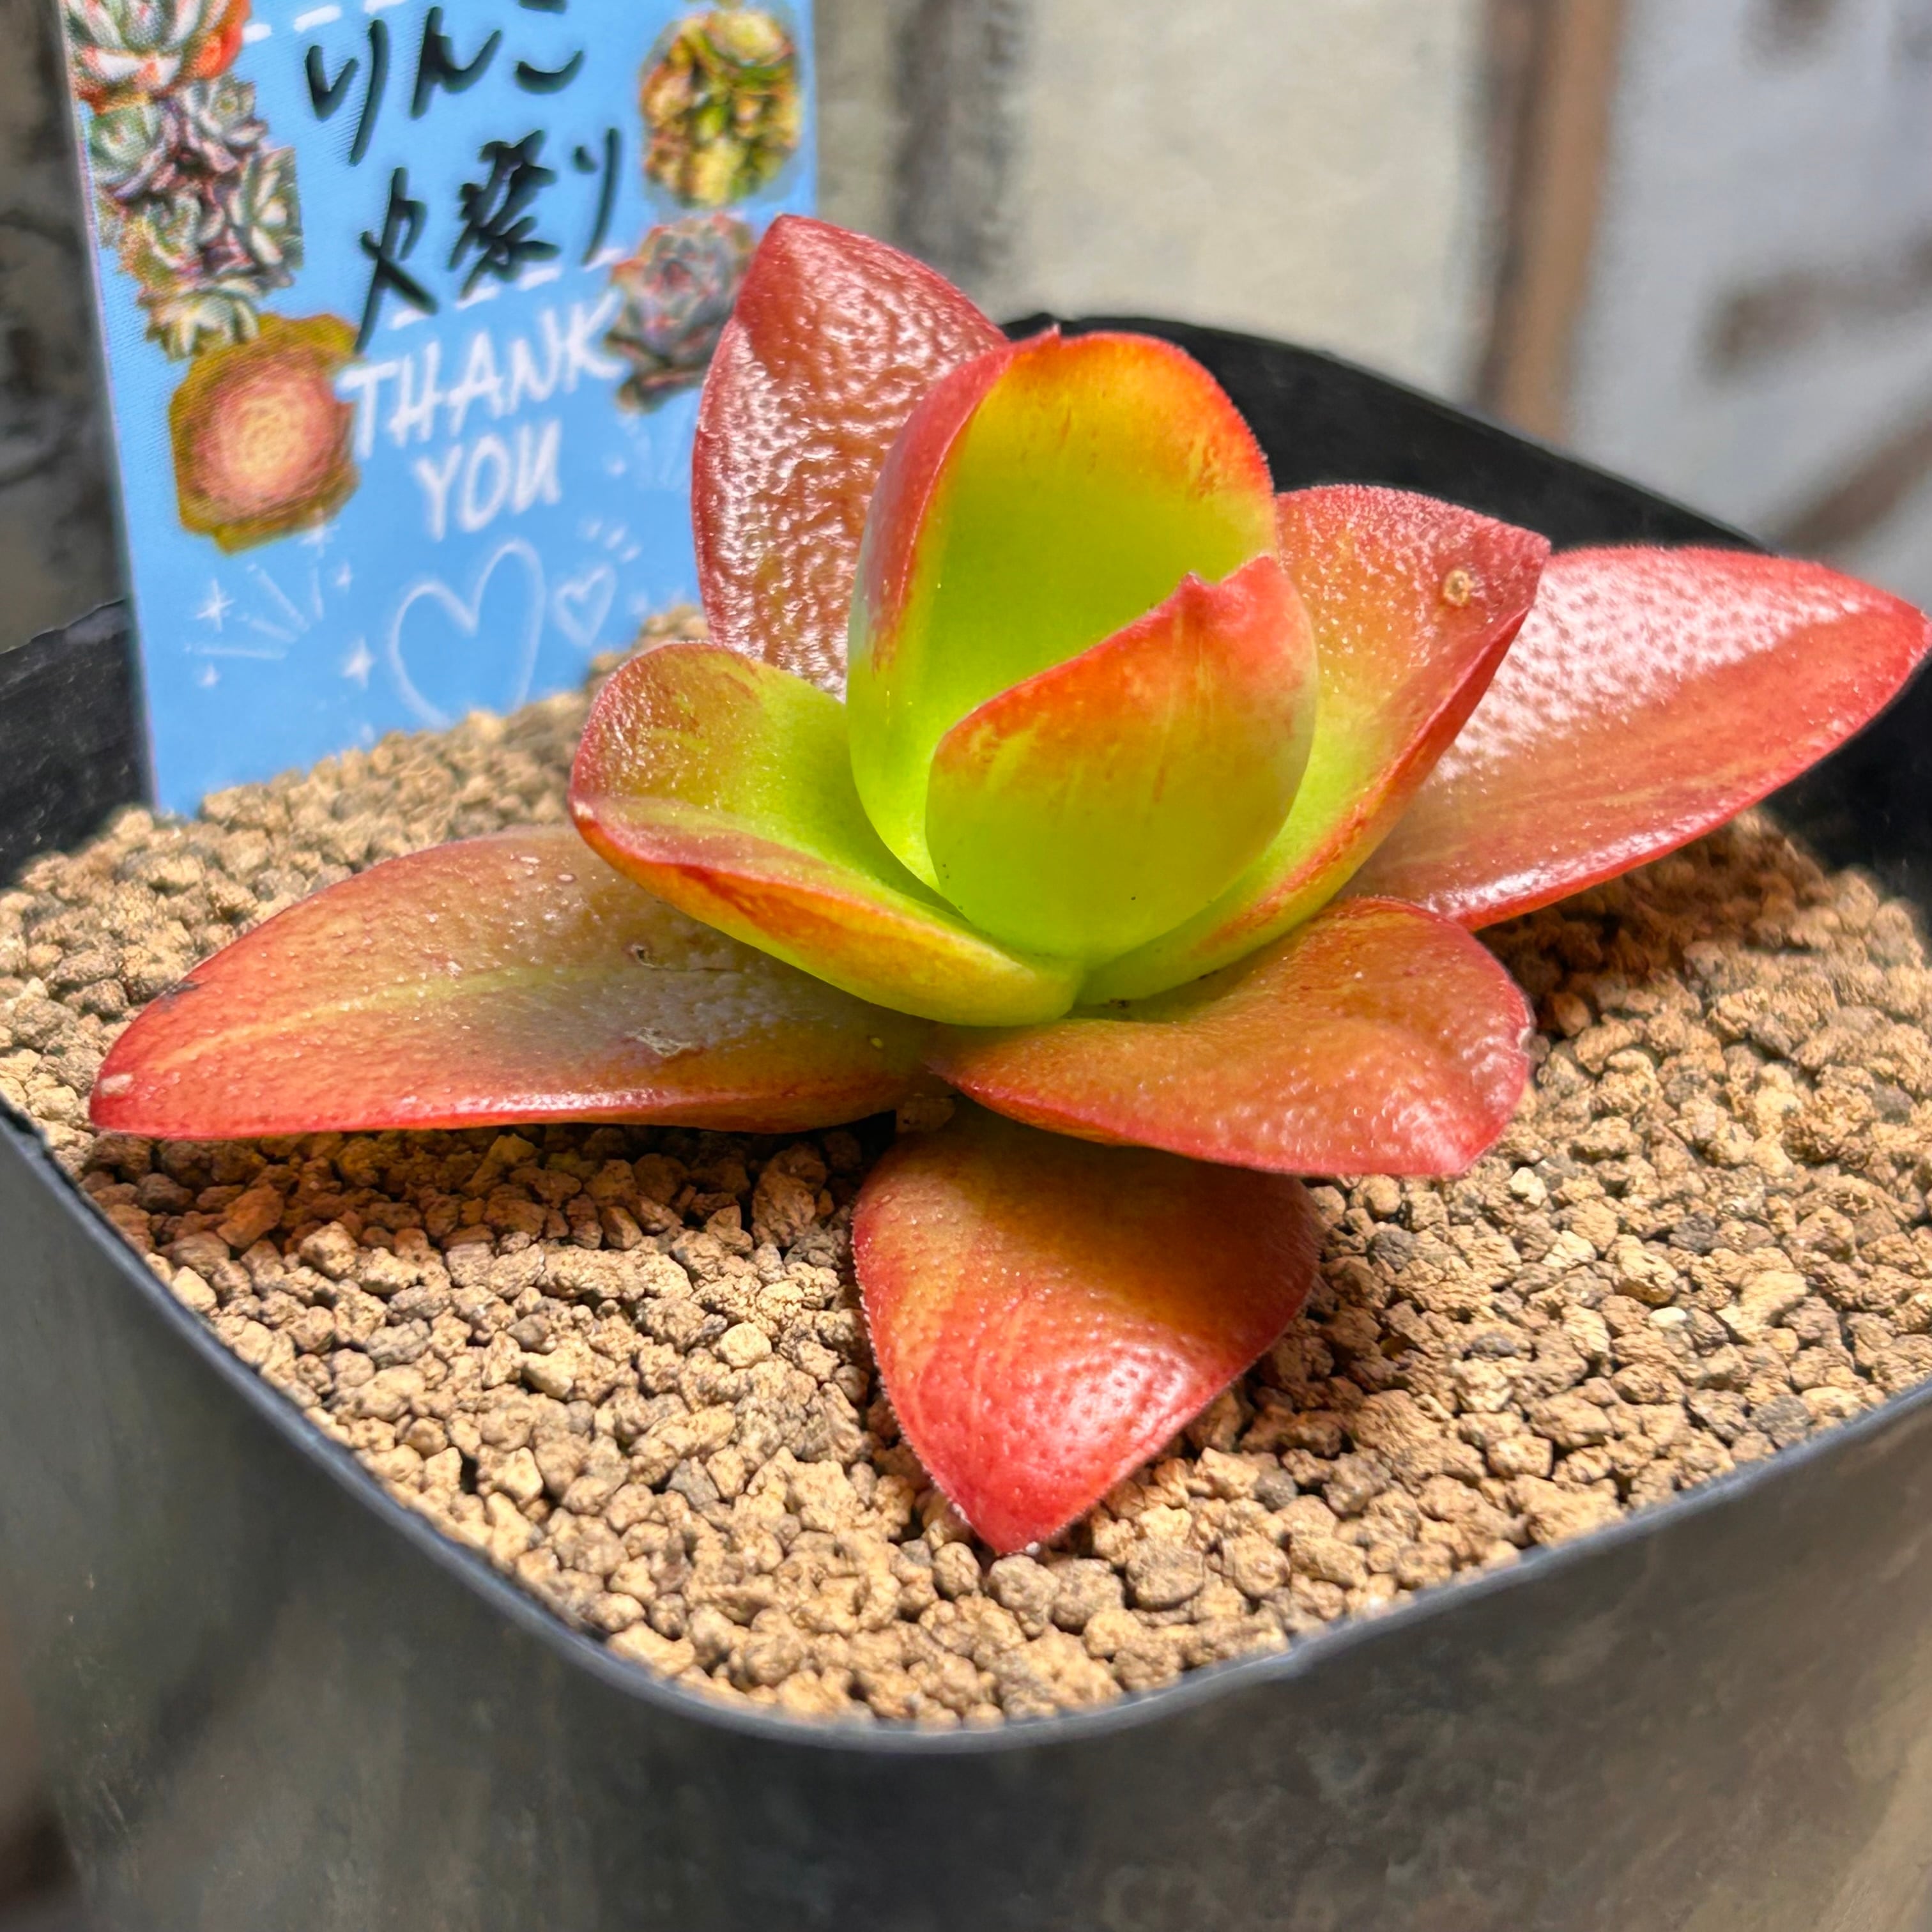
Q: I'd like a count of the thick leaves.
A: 9